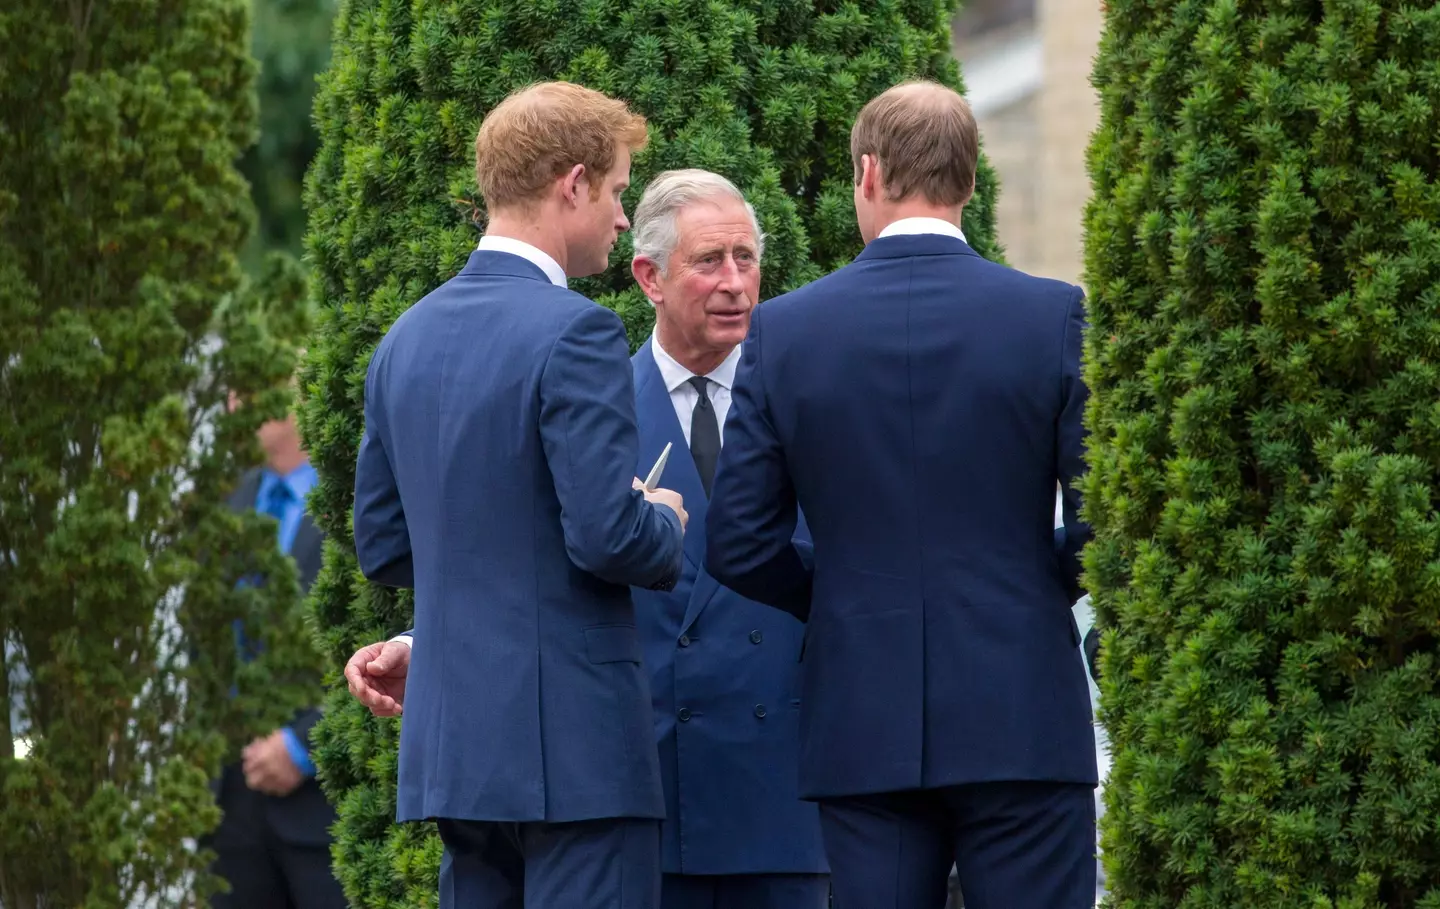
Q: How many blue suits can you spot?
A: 3